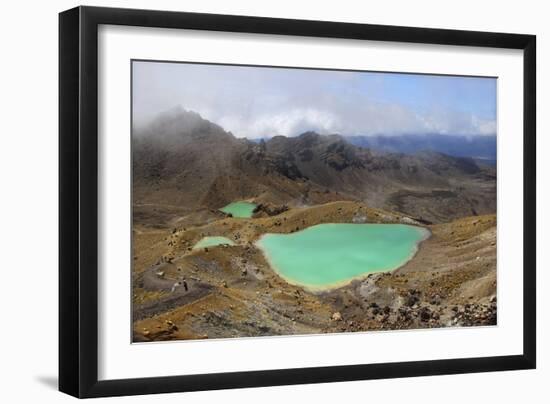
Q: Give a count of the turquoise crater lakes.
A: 3